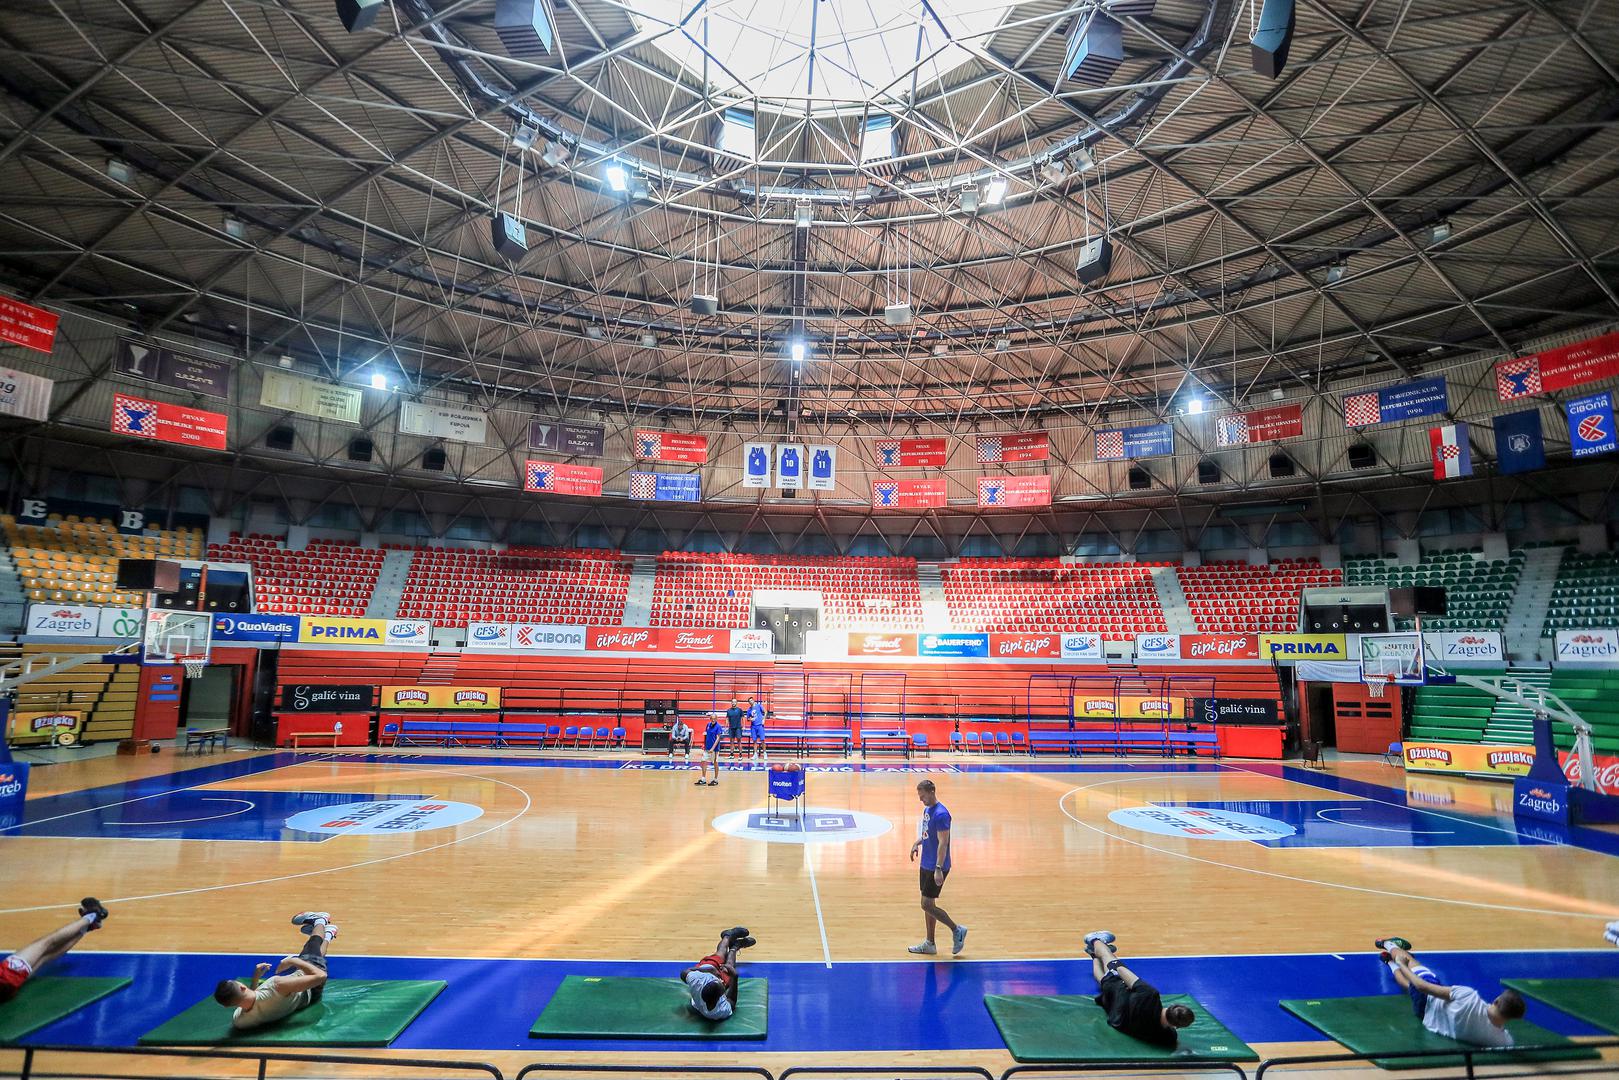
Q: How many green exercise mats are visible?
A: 6